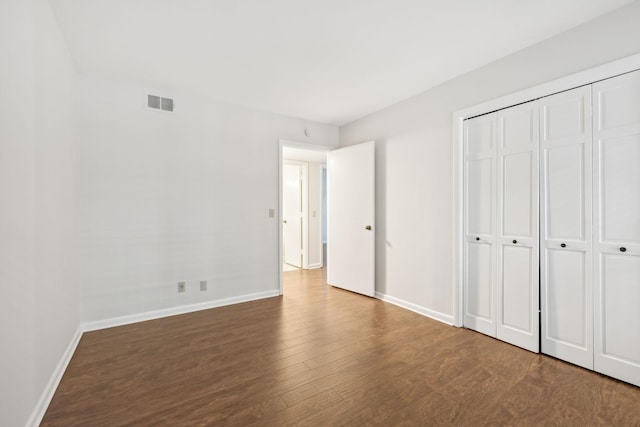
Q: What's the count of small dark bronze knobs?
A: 4